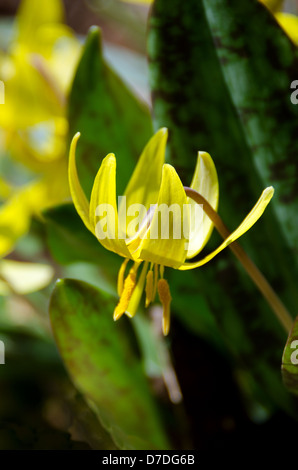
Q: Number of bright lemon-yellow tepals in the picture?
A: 6